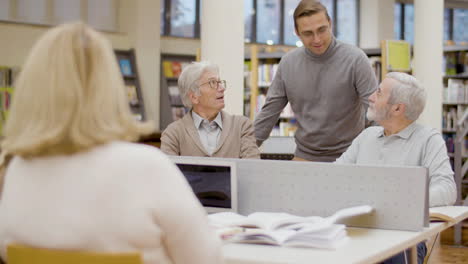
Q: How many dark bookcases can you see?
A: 2